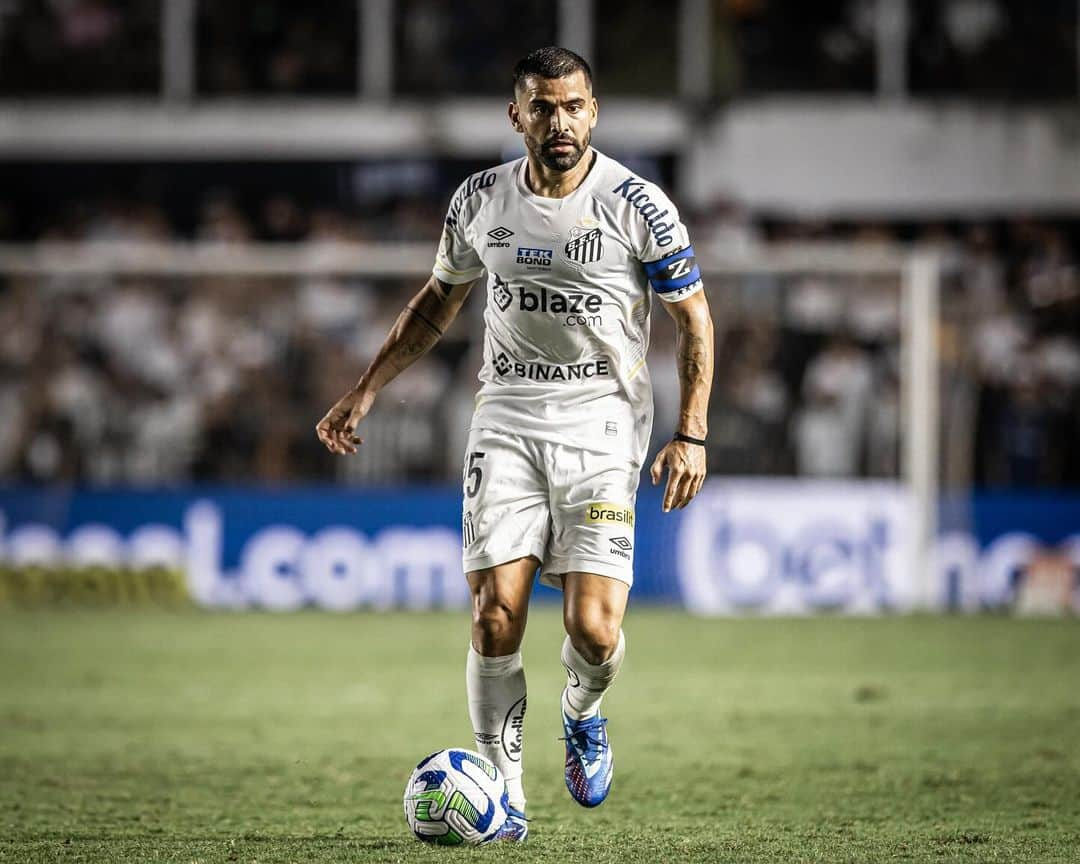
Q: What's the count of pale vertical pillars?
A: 5